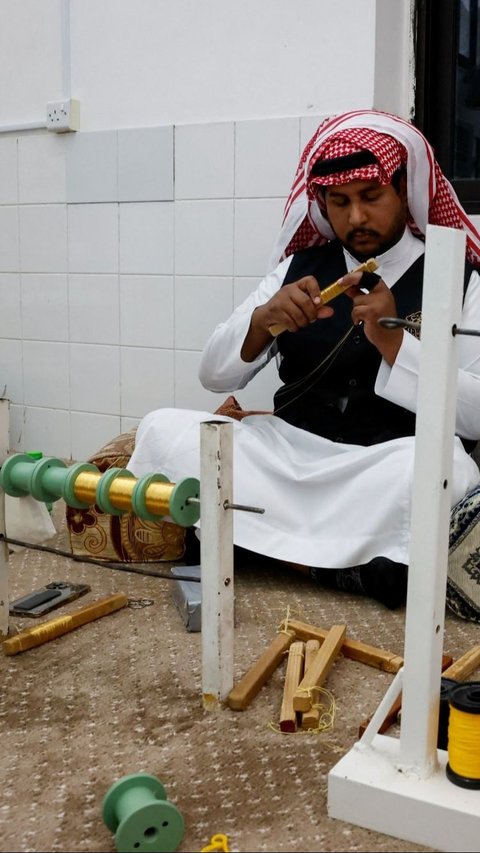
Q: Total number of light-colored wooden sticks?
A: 8